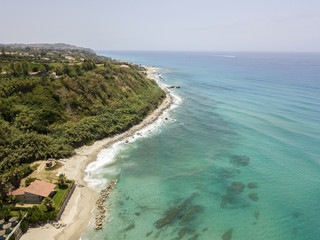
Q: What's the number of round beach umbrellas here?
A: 4